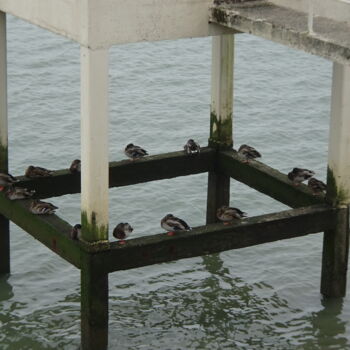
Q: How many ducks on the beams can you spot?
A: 14